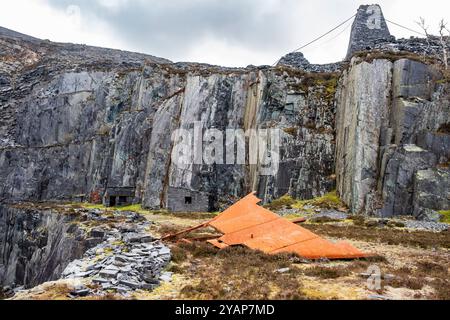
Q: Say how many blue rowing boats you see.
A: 0